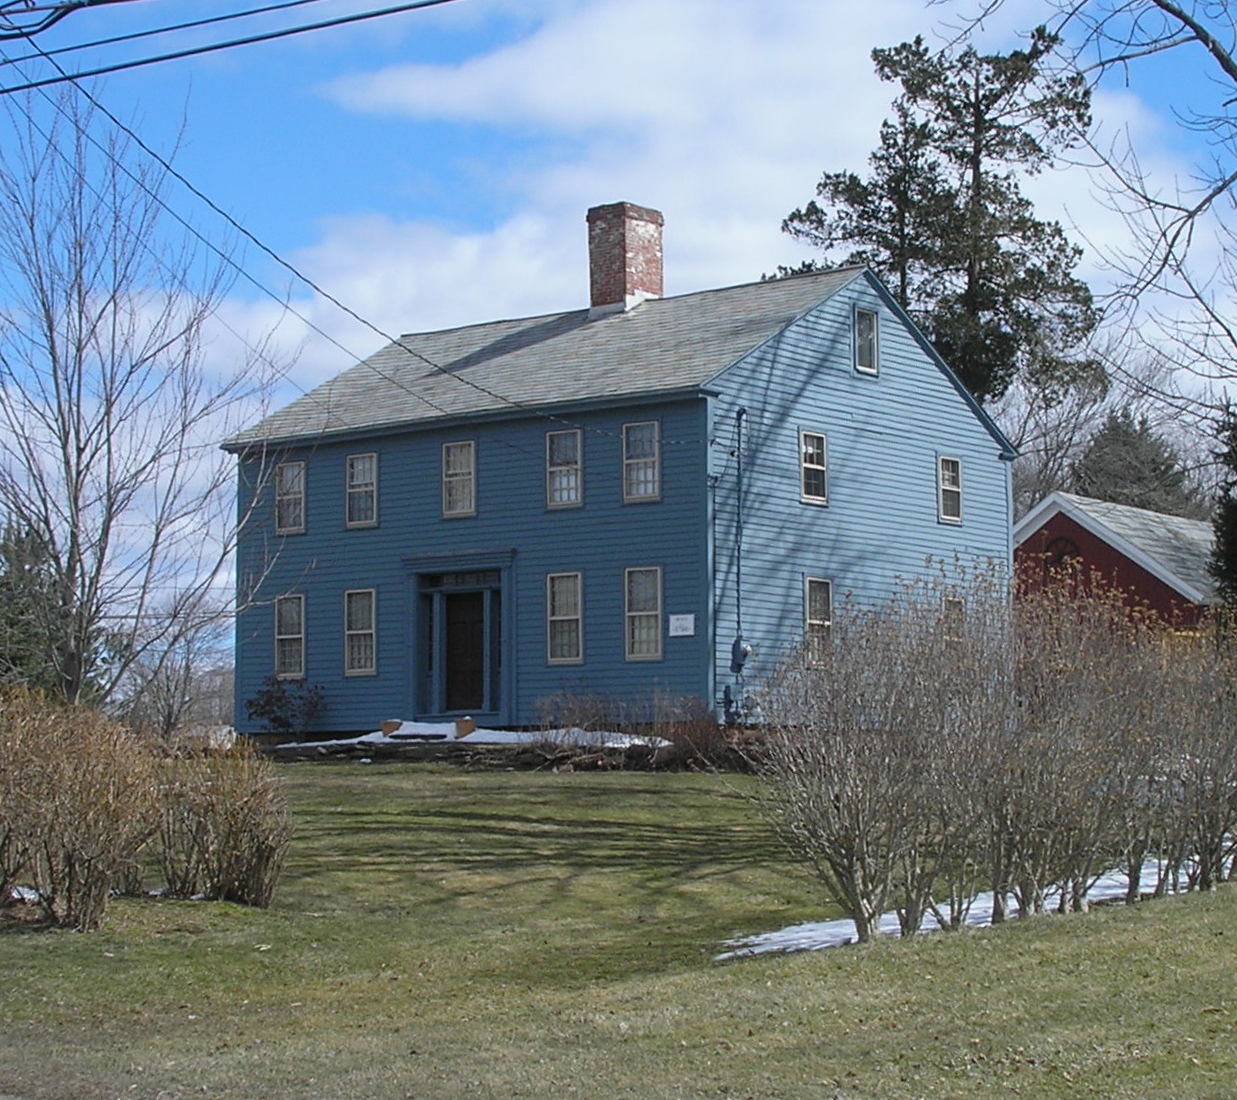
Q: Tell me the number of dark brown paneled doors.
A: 1